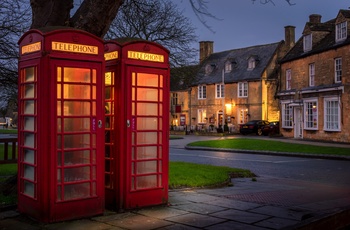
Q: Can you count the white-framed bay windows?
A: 3